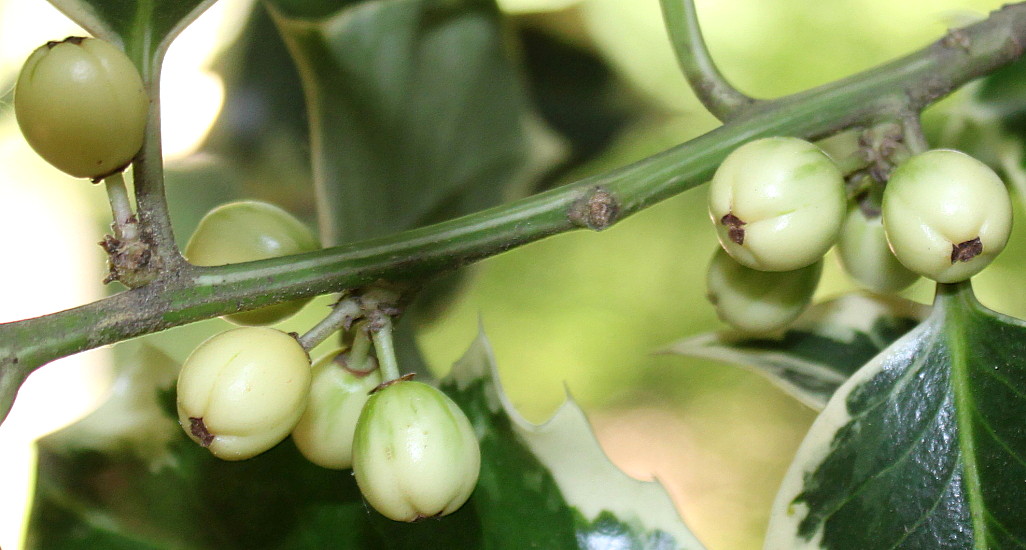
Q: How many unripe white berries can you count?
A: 9